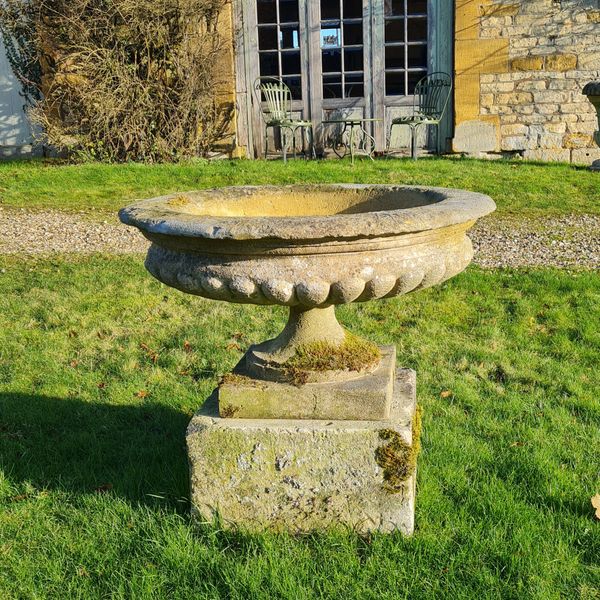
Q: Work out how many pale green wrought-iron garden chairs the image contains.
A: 2